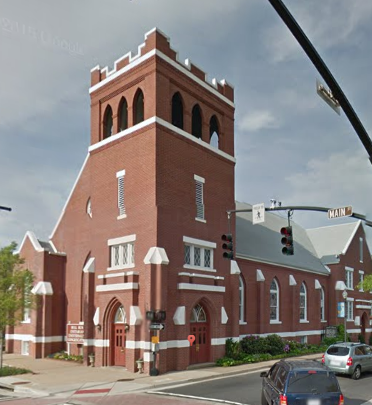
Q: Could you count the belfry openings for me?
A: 6